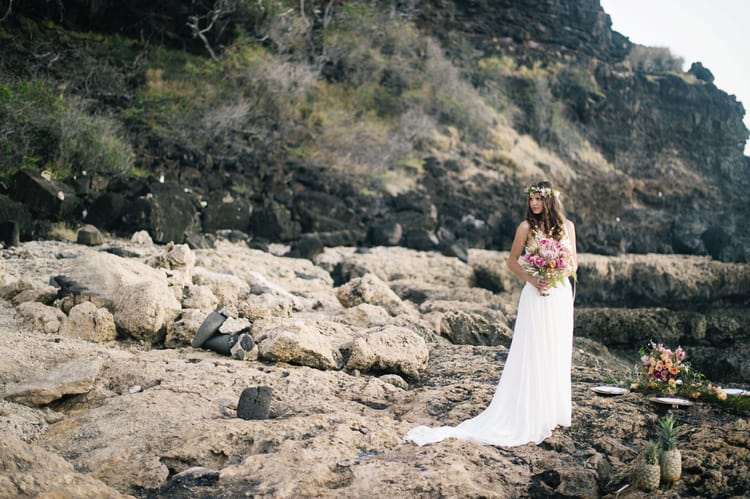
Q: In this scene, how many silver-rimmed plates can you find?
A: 3